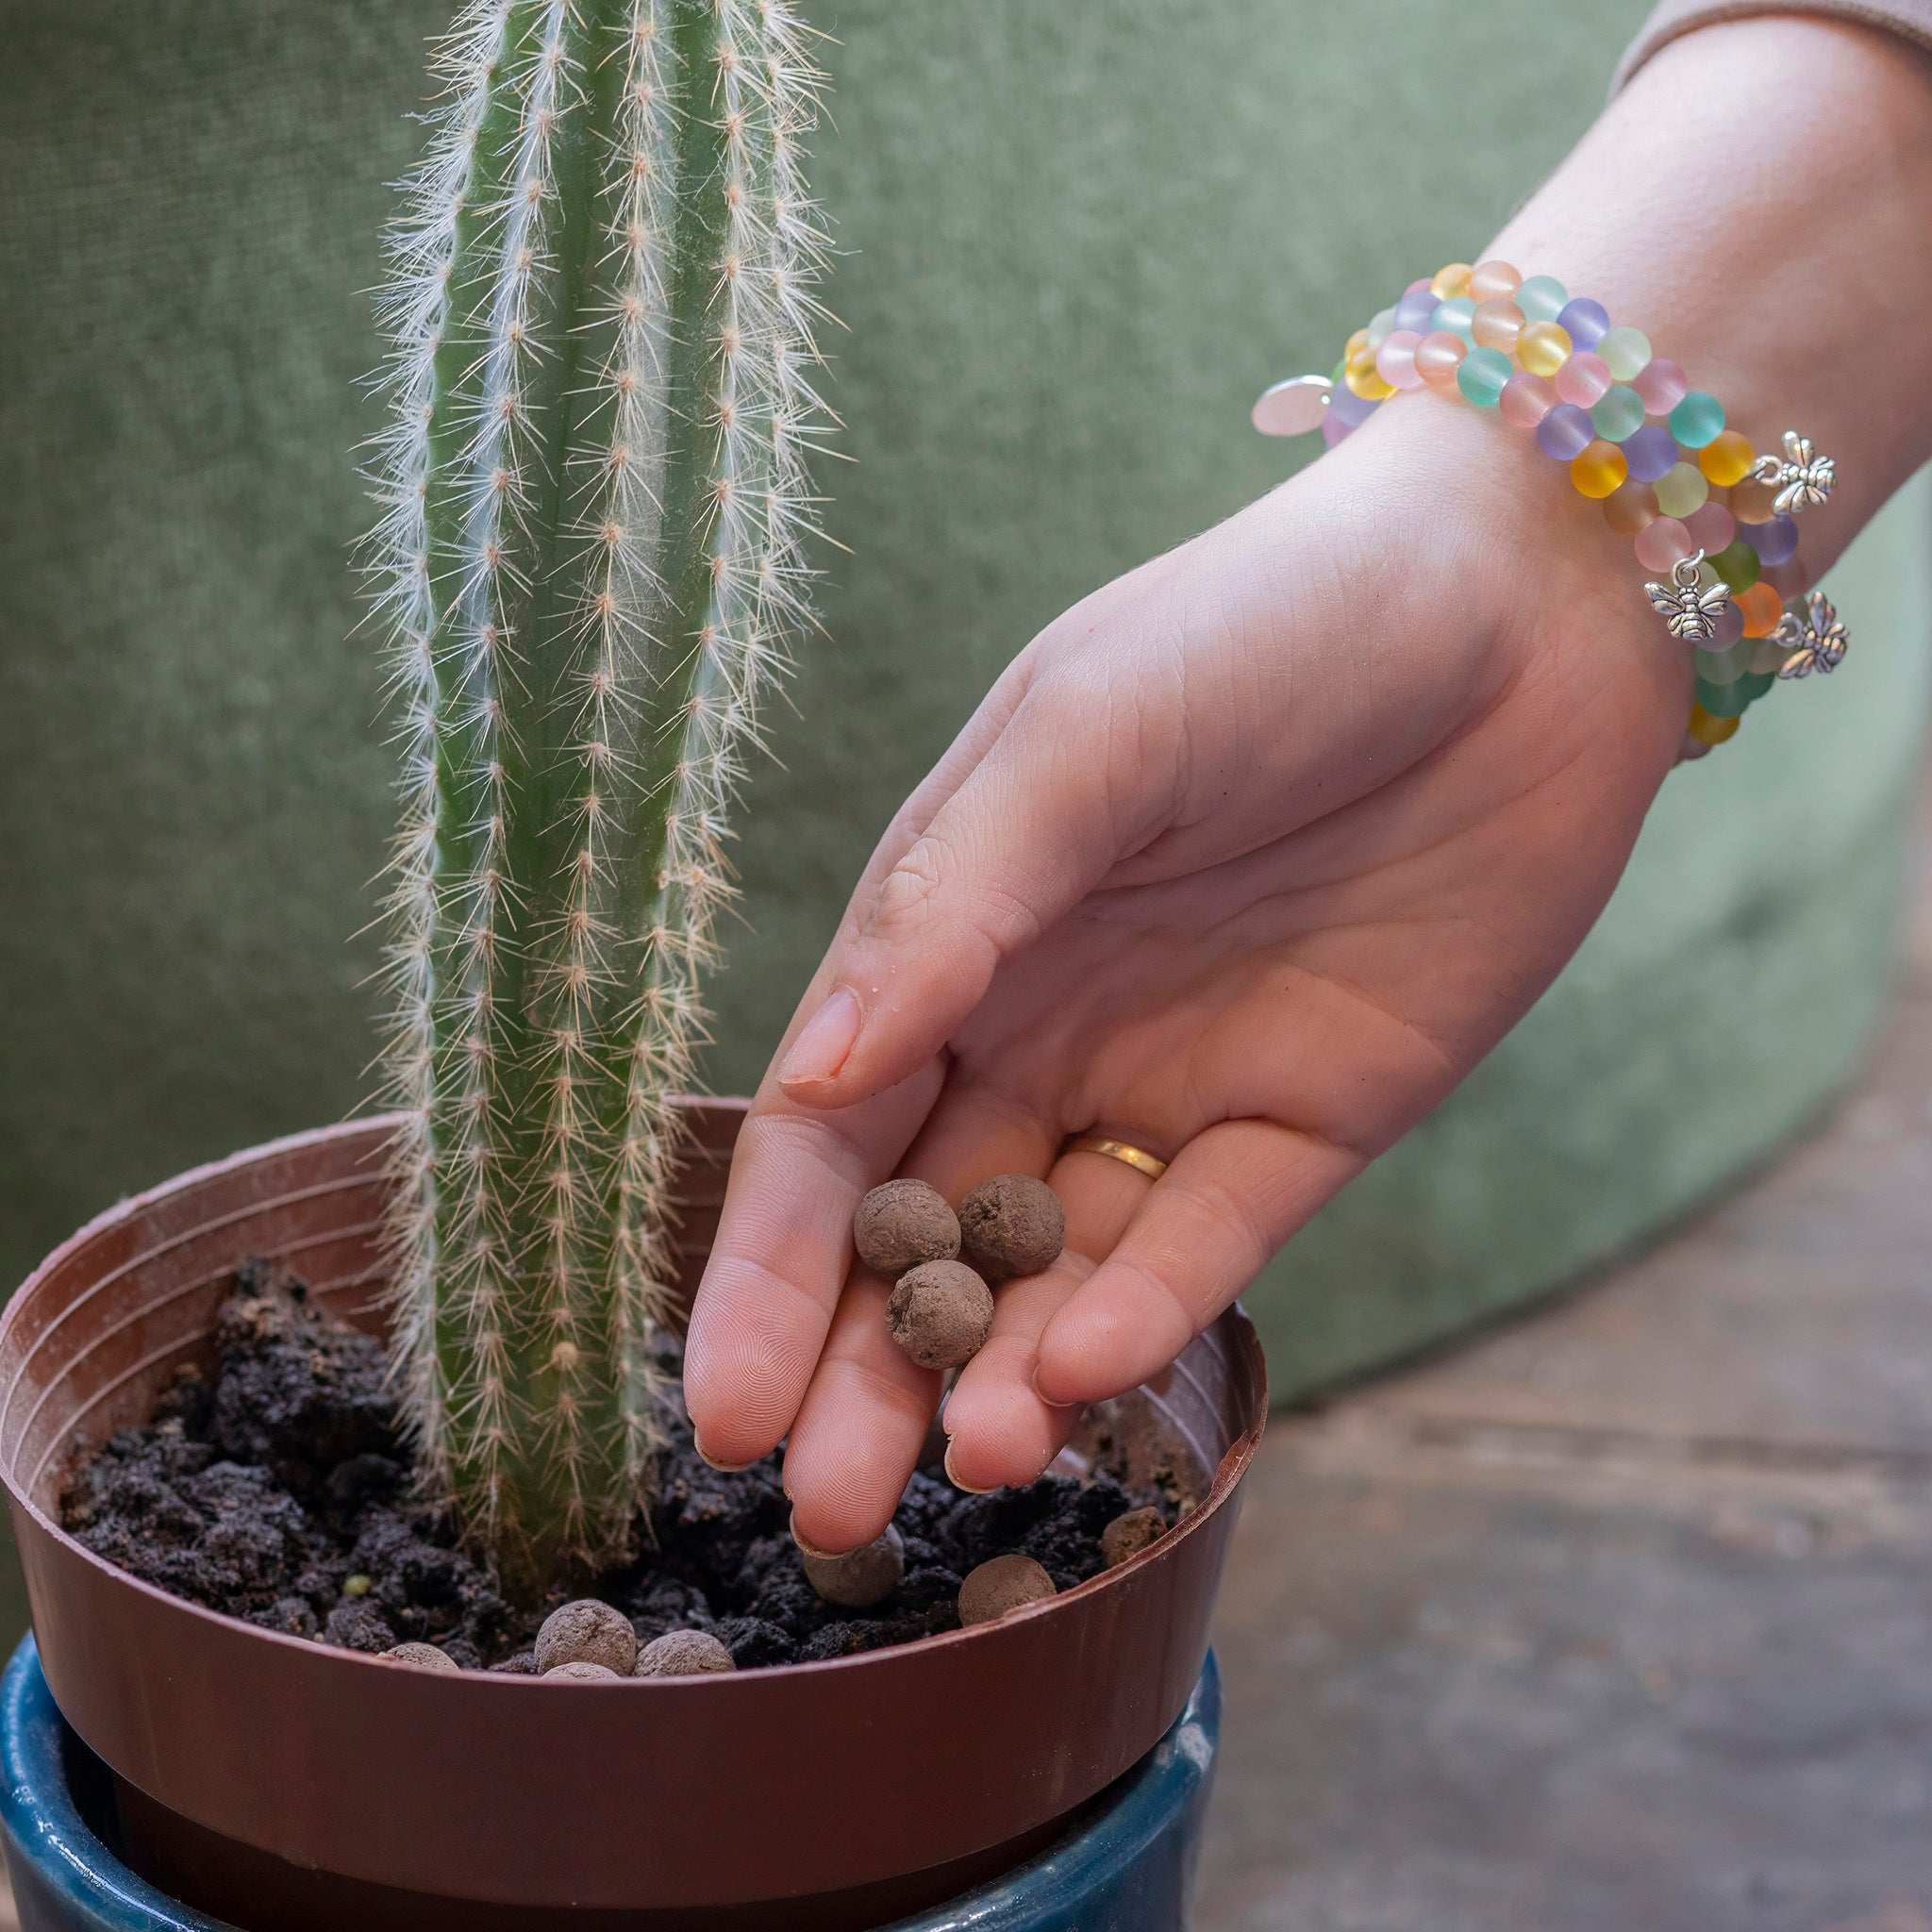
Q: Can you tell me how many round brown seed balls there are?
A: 10